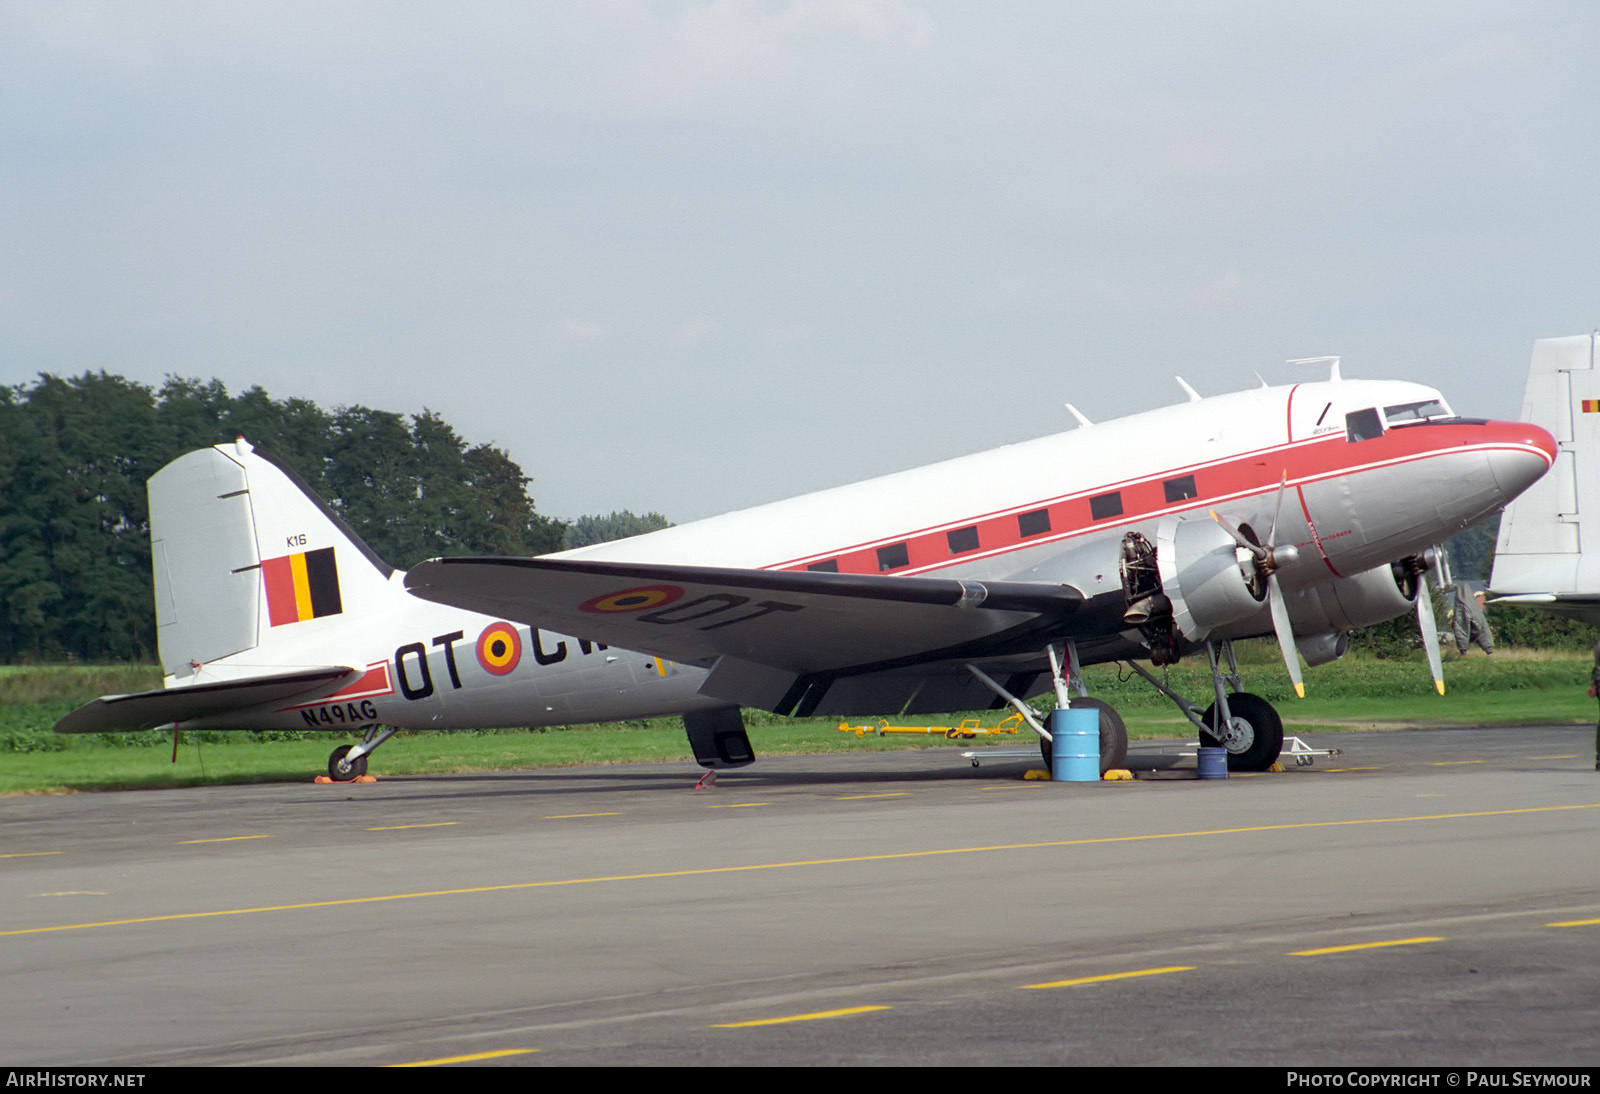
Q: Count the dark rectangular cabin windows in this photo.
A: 6